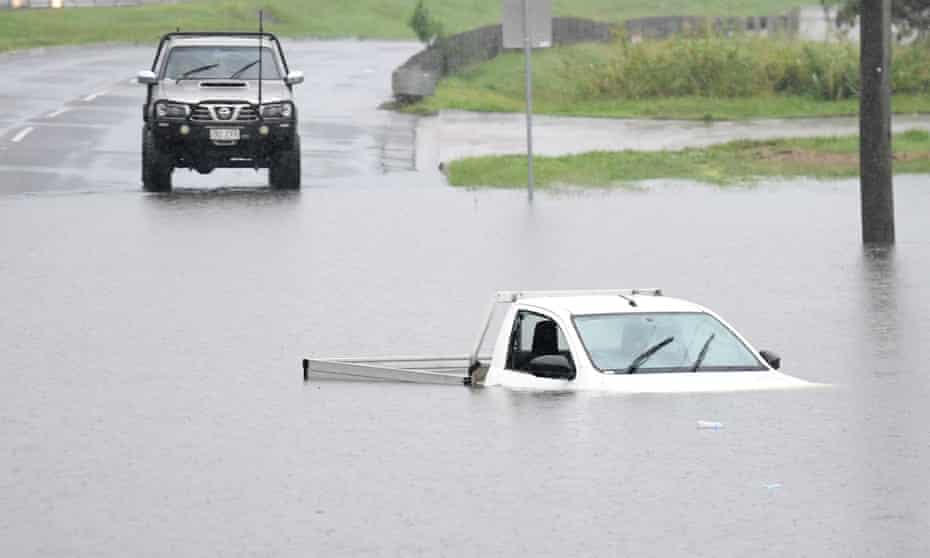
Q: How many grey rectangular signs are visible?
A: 1